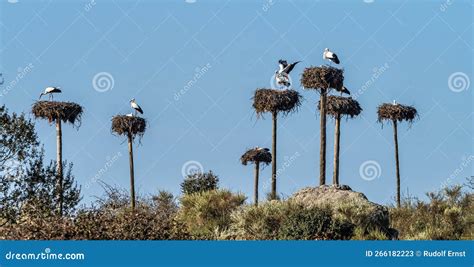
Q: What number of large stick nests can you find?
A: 7